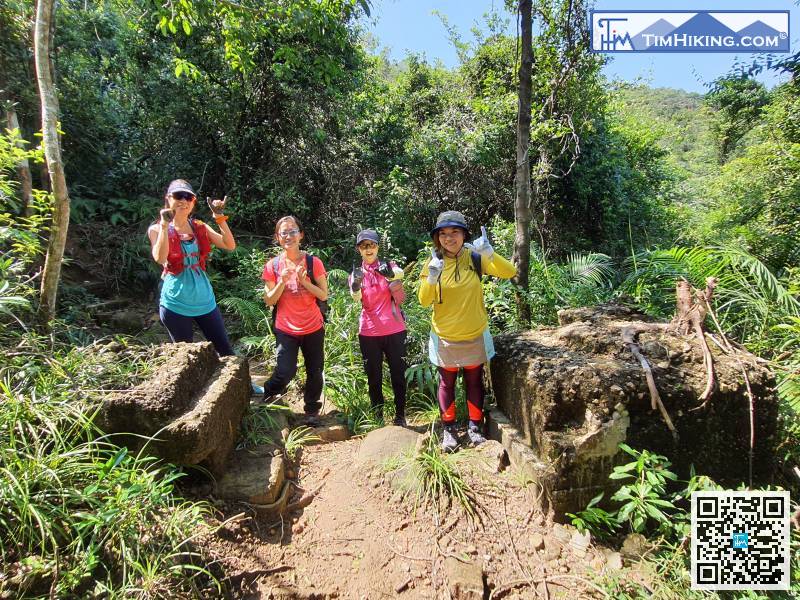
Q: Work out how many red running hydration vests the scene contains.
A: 1